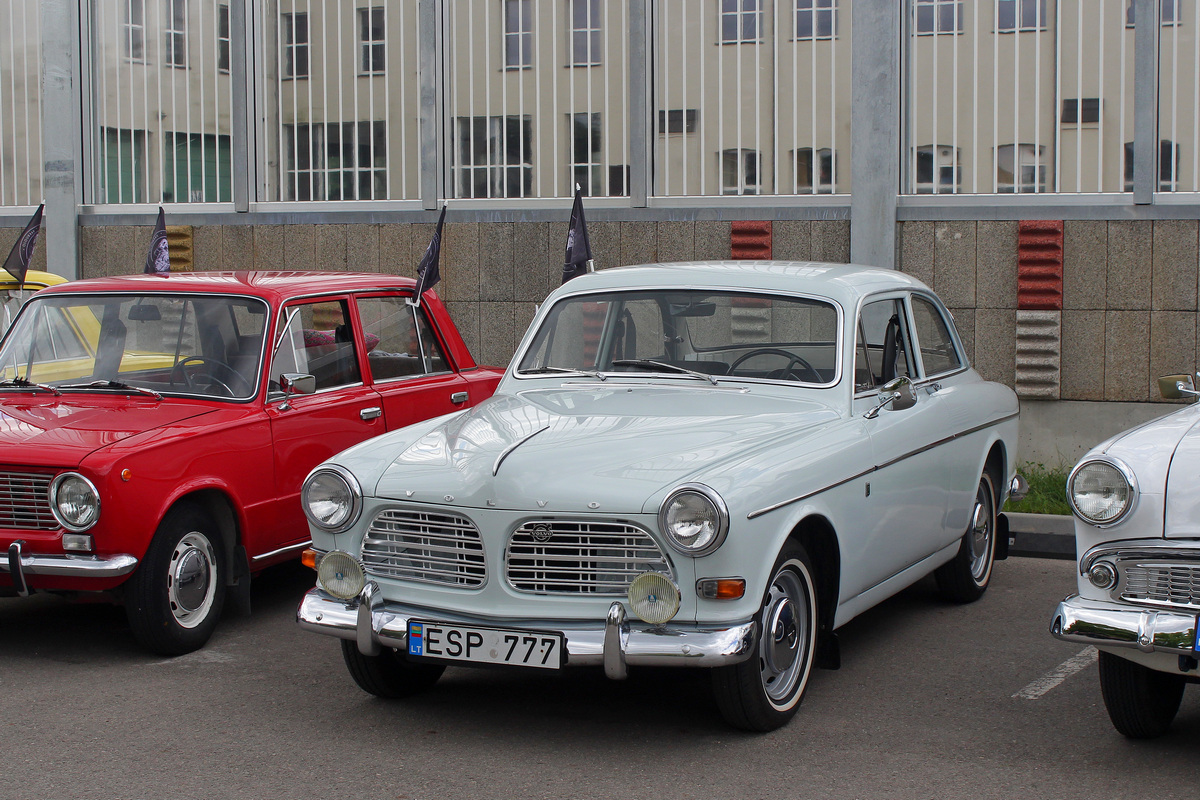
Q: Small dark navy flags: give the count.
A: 4